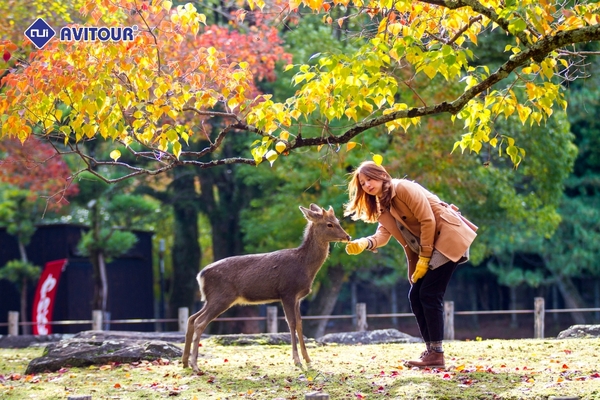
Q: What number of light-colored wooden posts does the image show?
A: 7